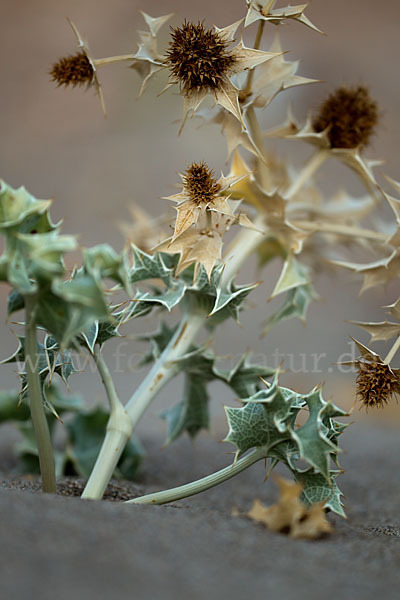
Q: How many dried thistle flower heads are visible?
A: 5